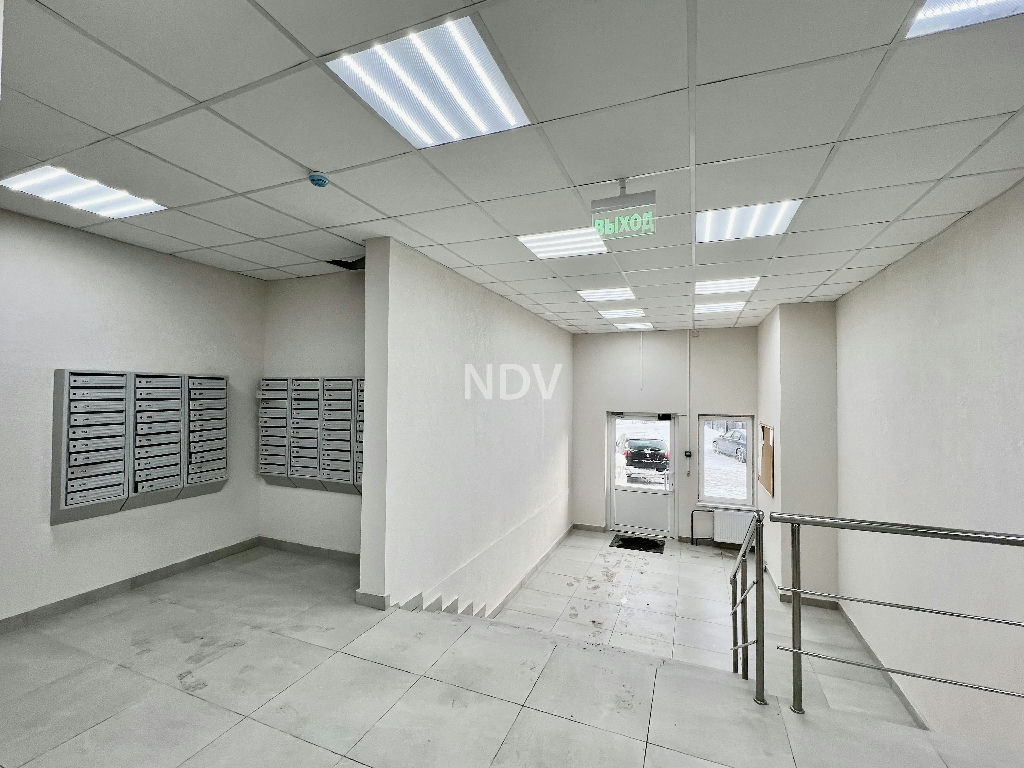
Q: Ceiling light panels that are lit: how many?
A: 10